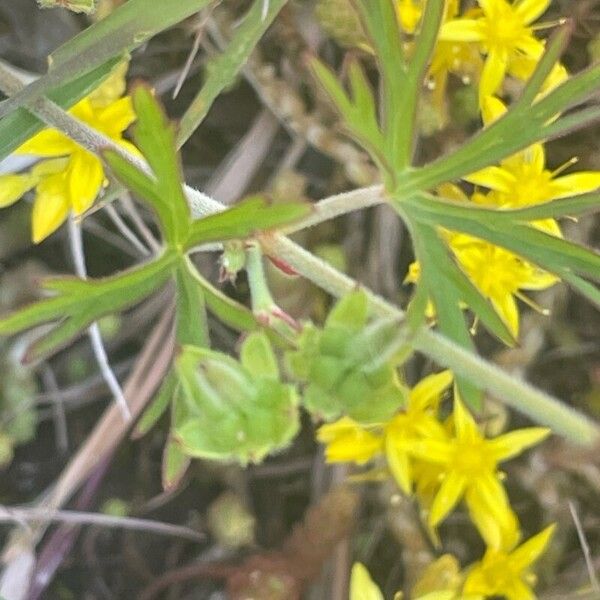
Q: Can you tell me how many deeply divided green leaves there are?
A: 2